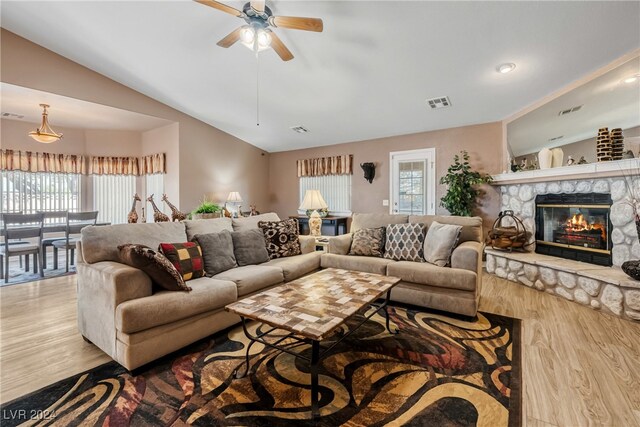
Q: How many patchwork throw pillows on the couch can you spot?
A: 1